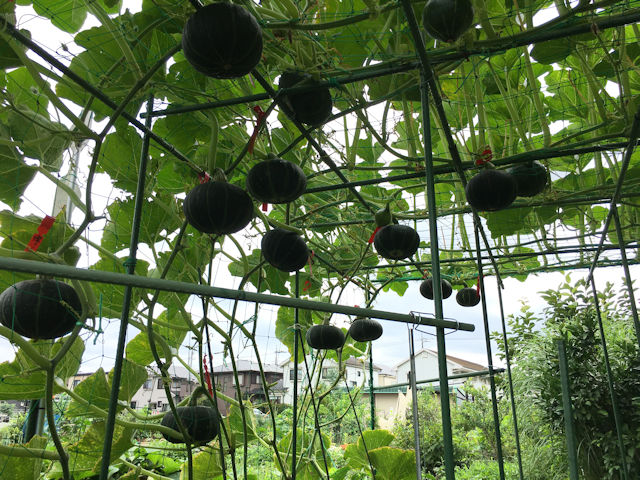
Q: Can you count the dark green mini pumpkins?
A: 15